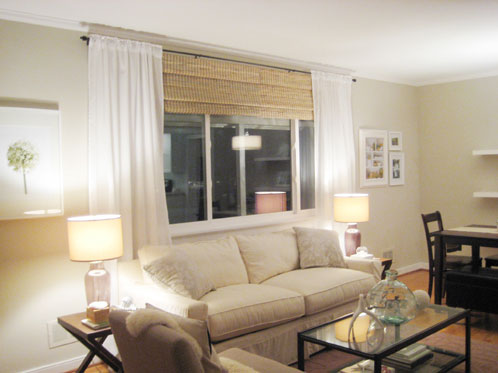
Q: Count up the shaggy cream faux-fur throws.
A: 1